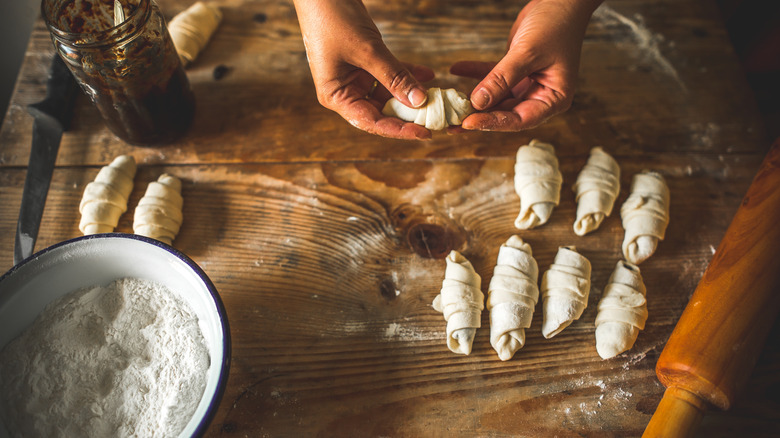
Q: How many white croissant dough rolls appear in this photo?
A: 11